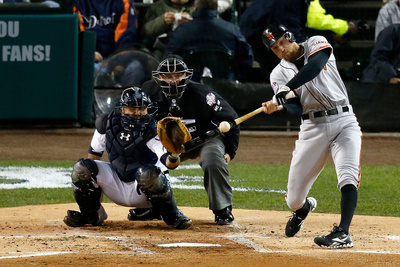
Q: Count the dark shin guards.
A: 2